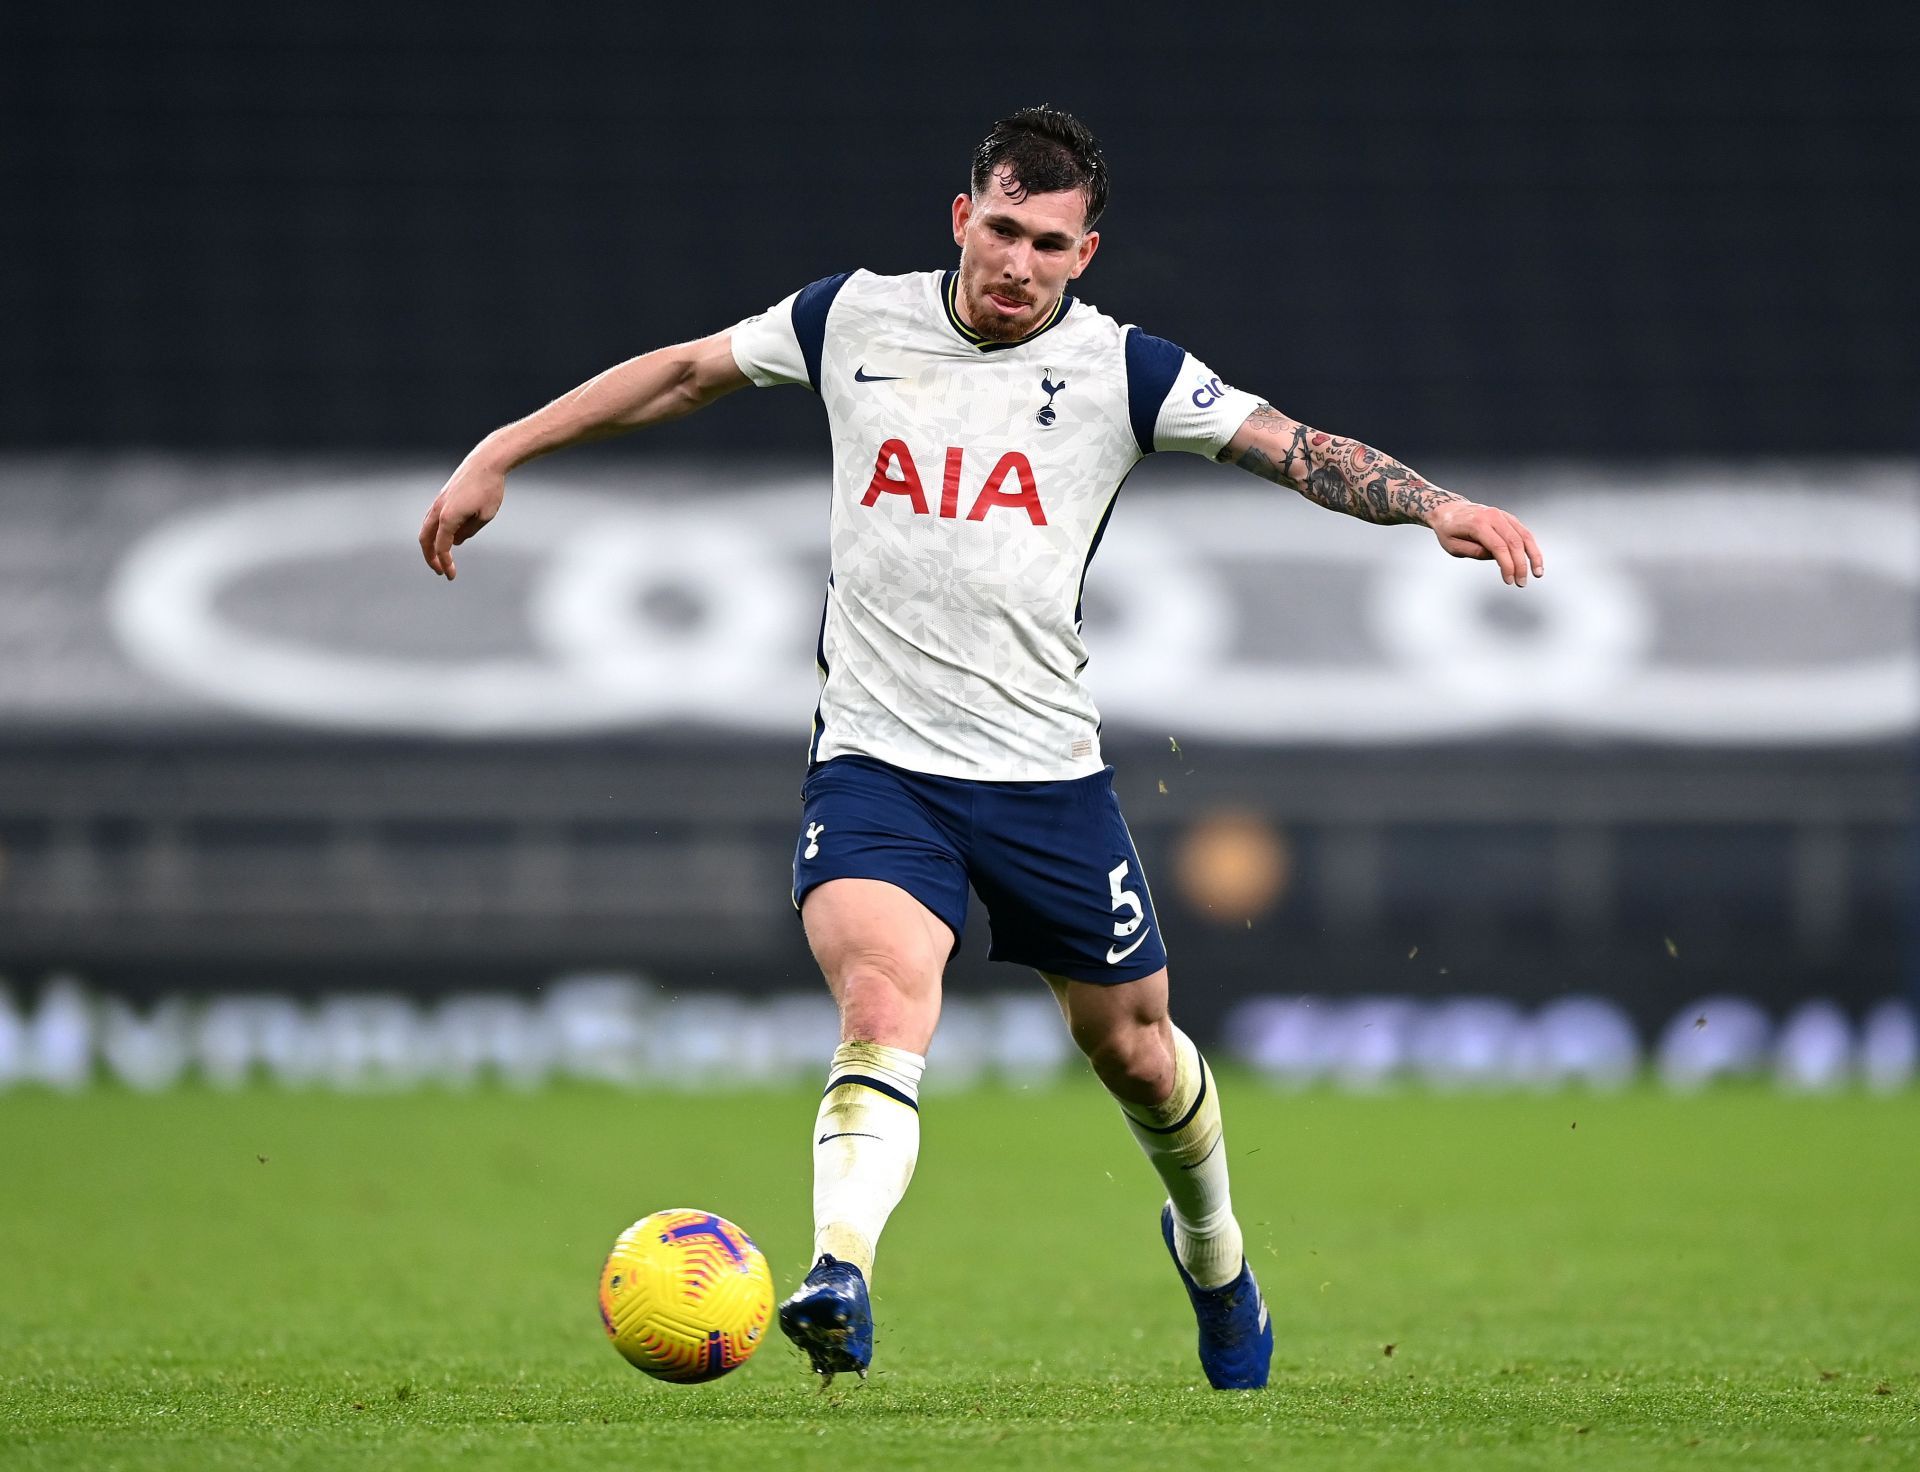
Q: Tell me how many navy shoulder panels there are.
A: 2